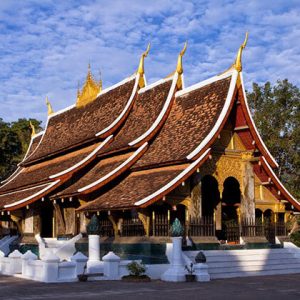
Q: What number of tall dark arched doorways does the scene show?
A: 2